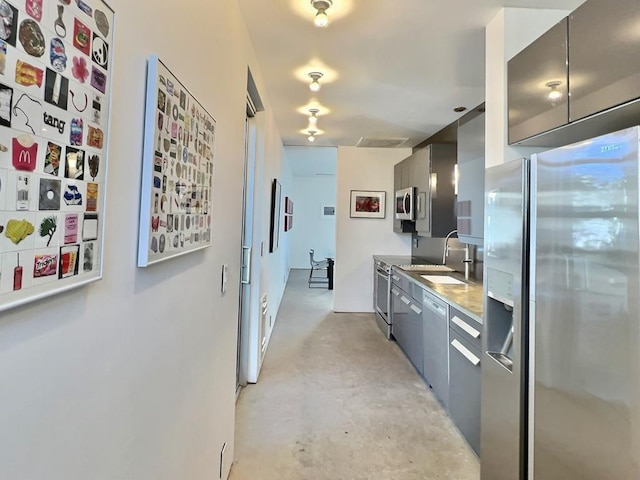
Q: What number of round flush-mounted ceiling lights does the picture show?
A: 4